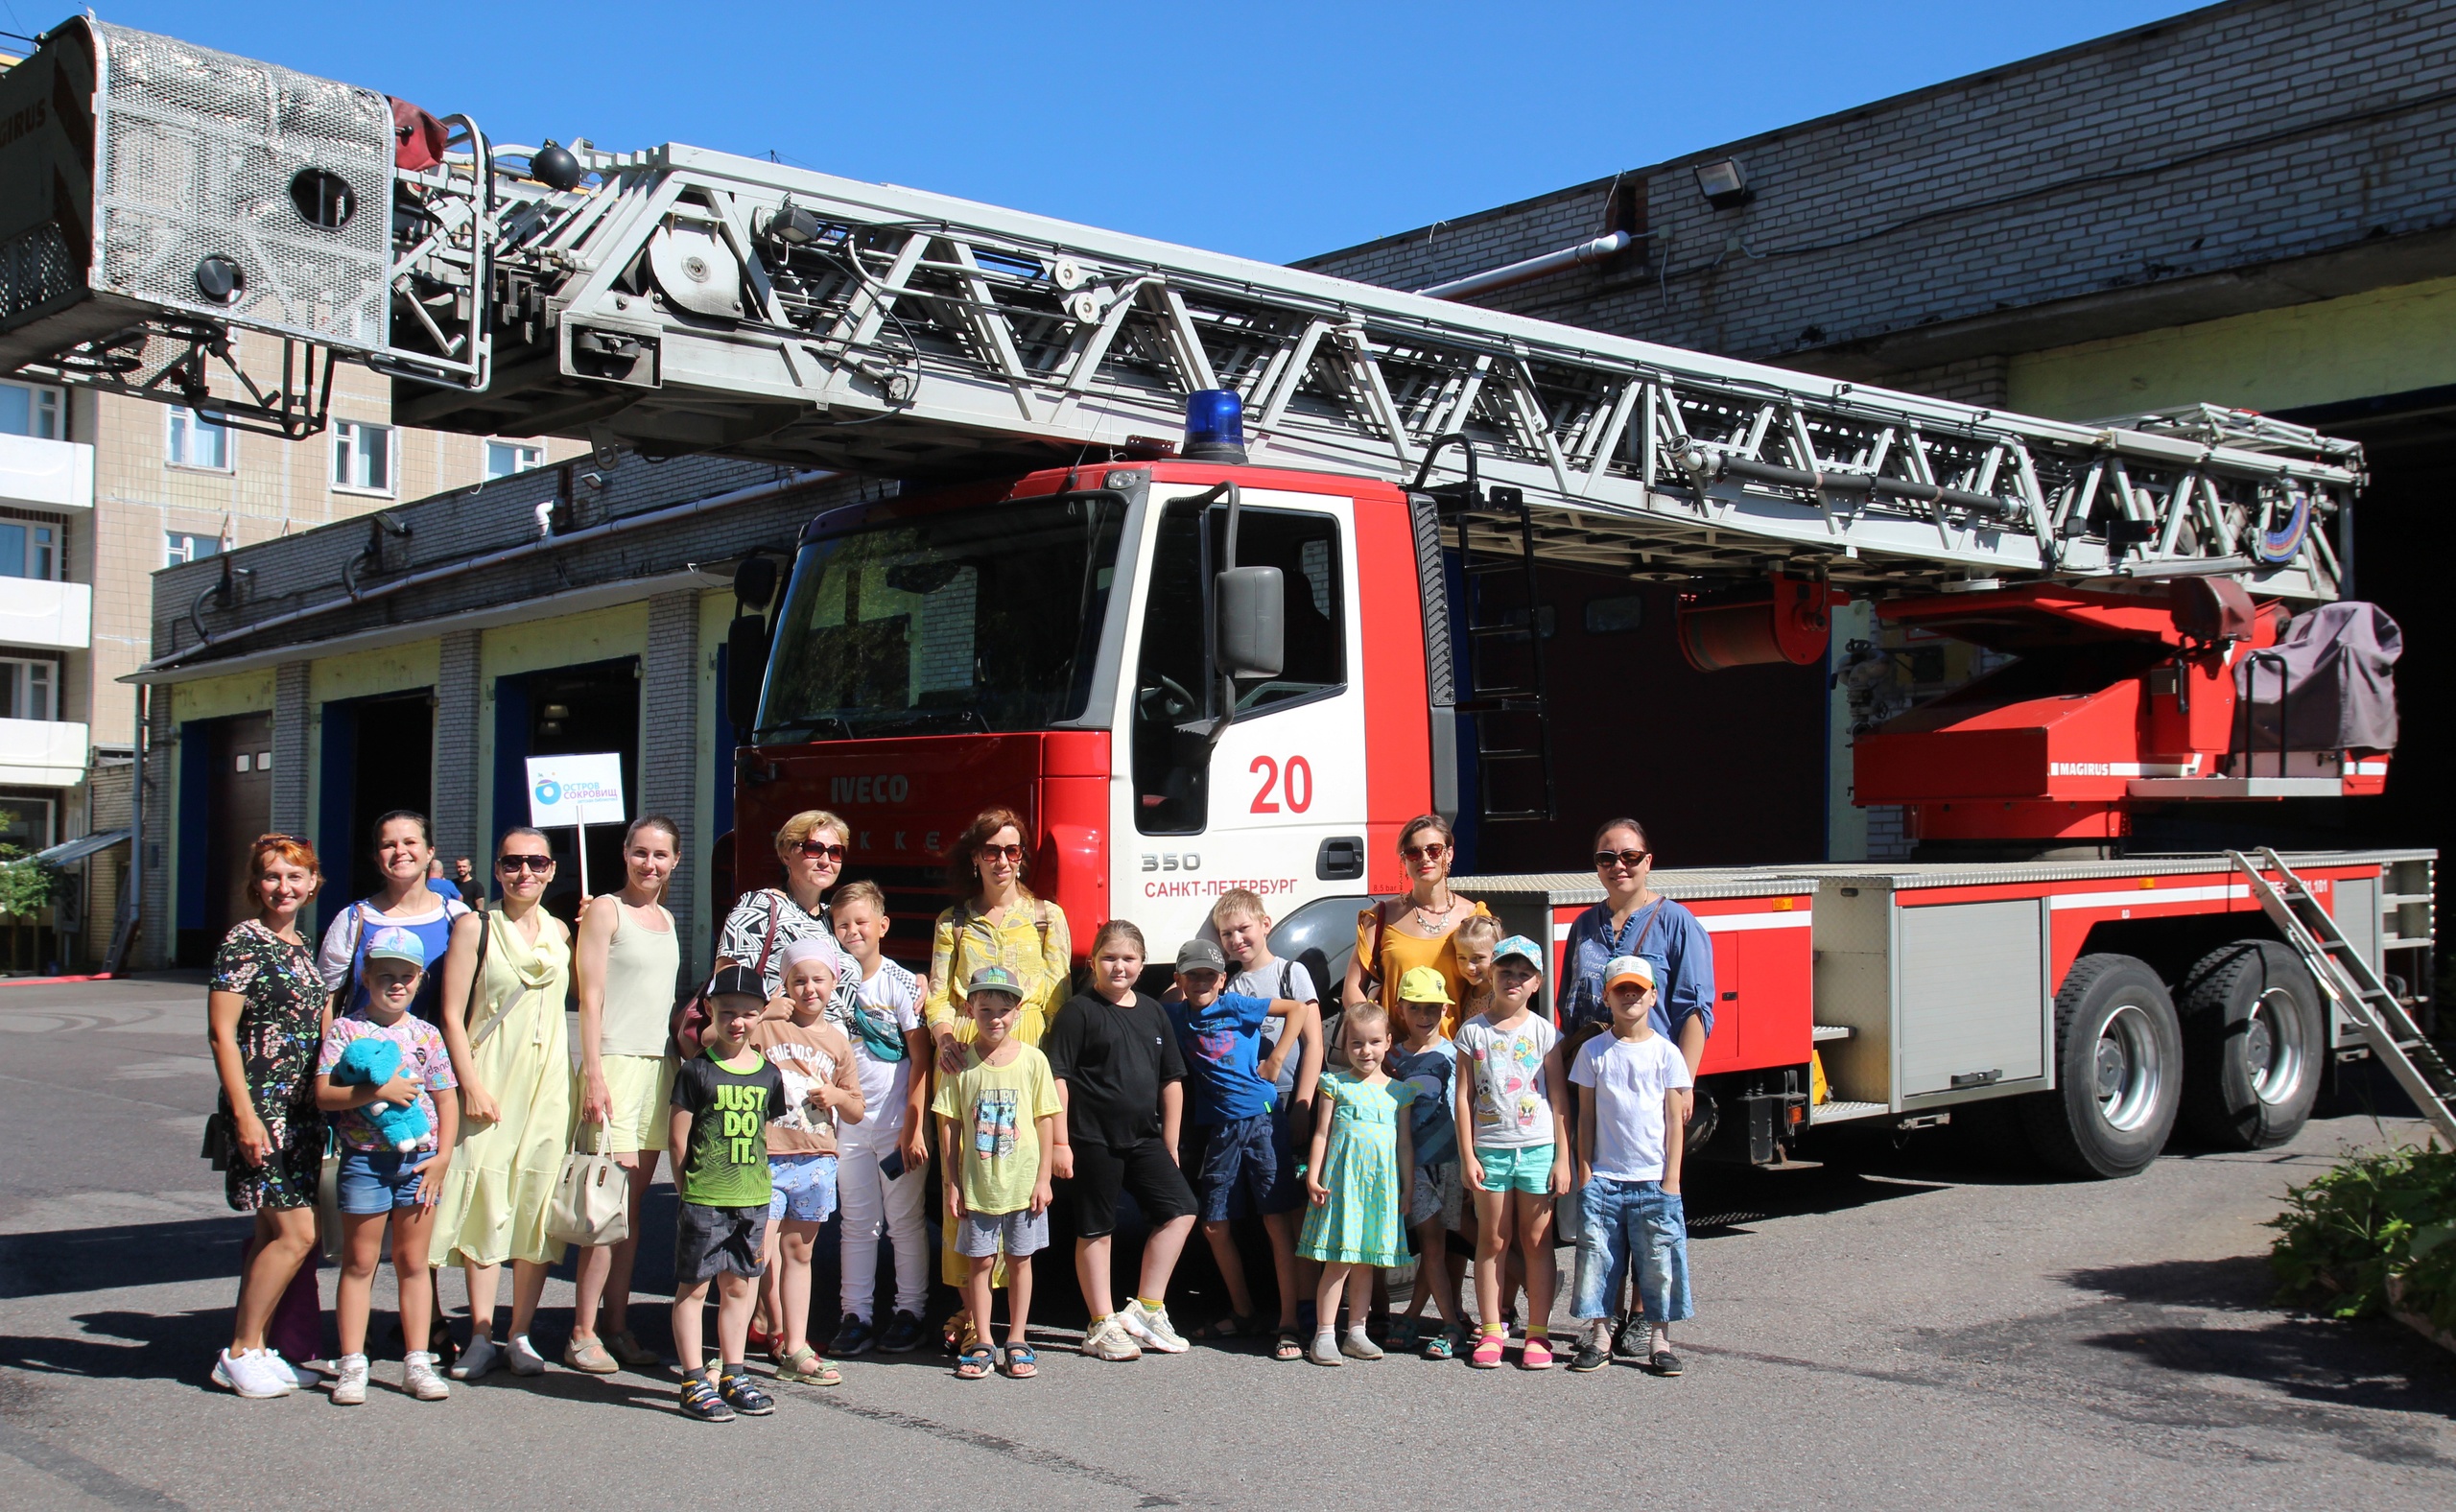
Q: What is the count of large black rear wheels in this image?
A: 2